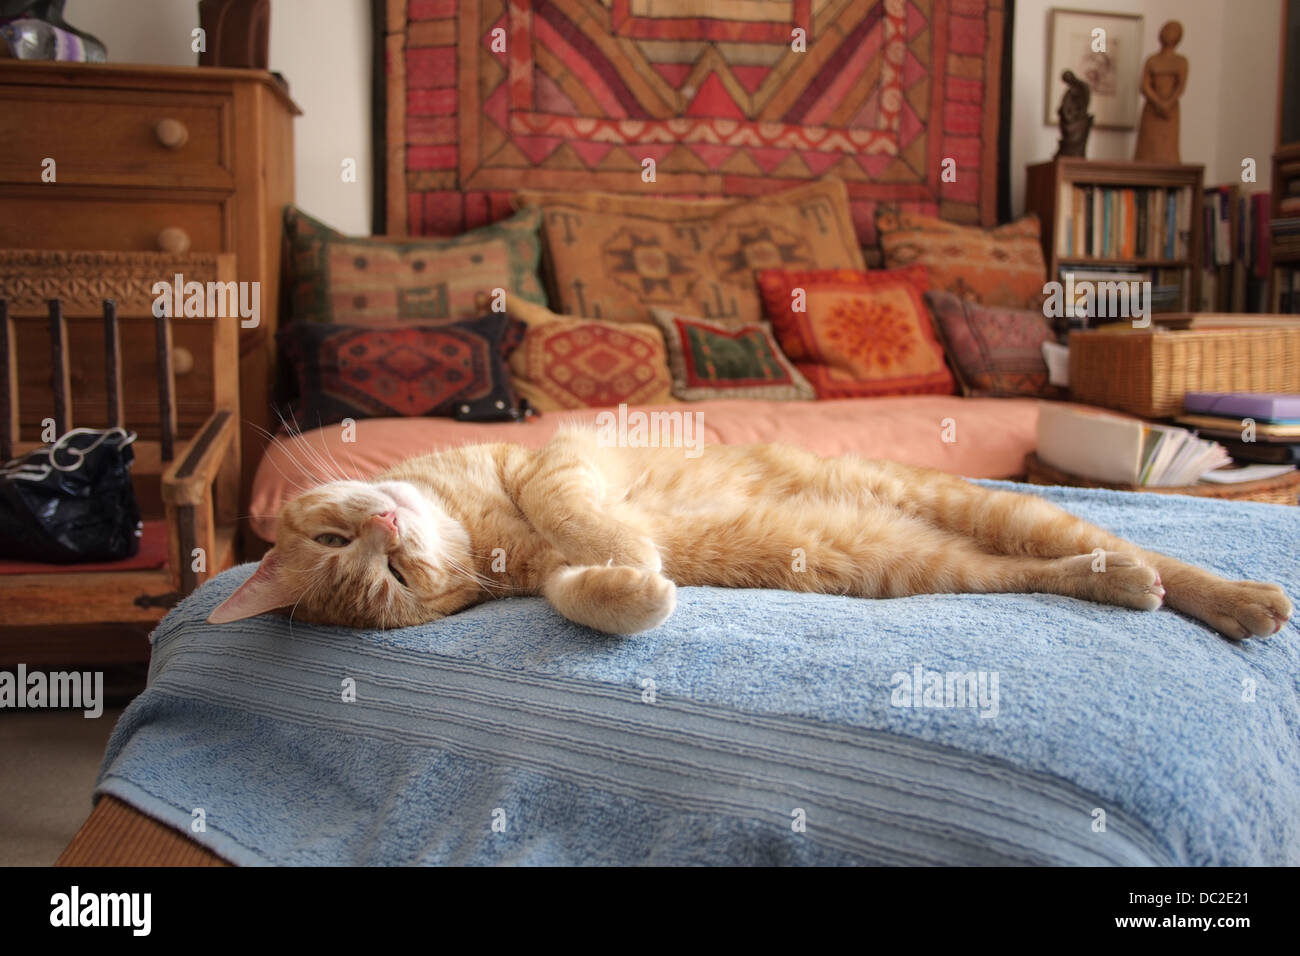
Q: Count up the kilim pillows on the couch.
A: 8